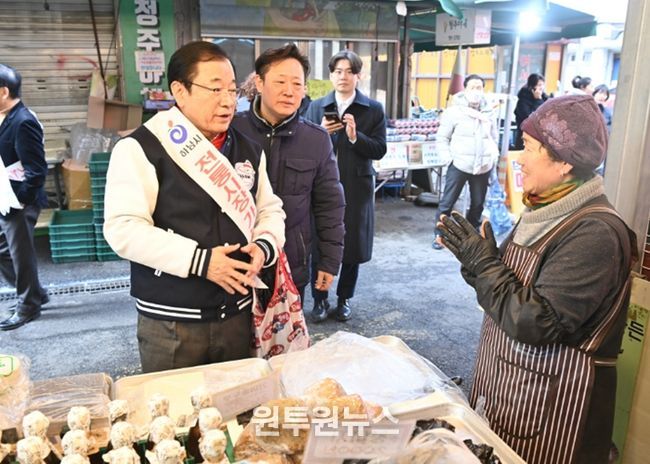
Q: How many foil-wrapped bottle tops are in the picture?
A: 14